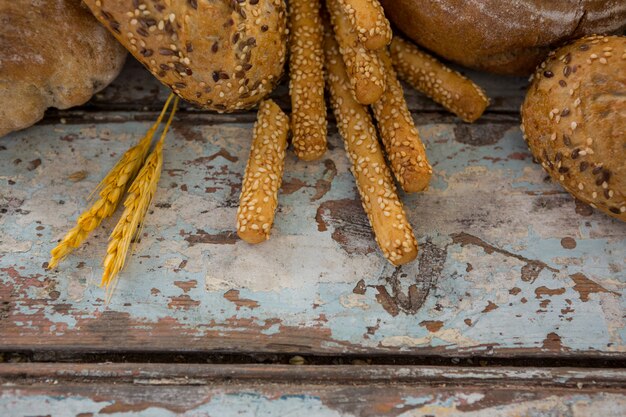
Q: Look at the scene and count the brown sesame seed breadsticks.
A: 7